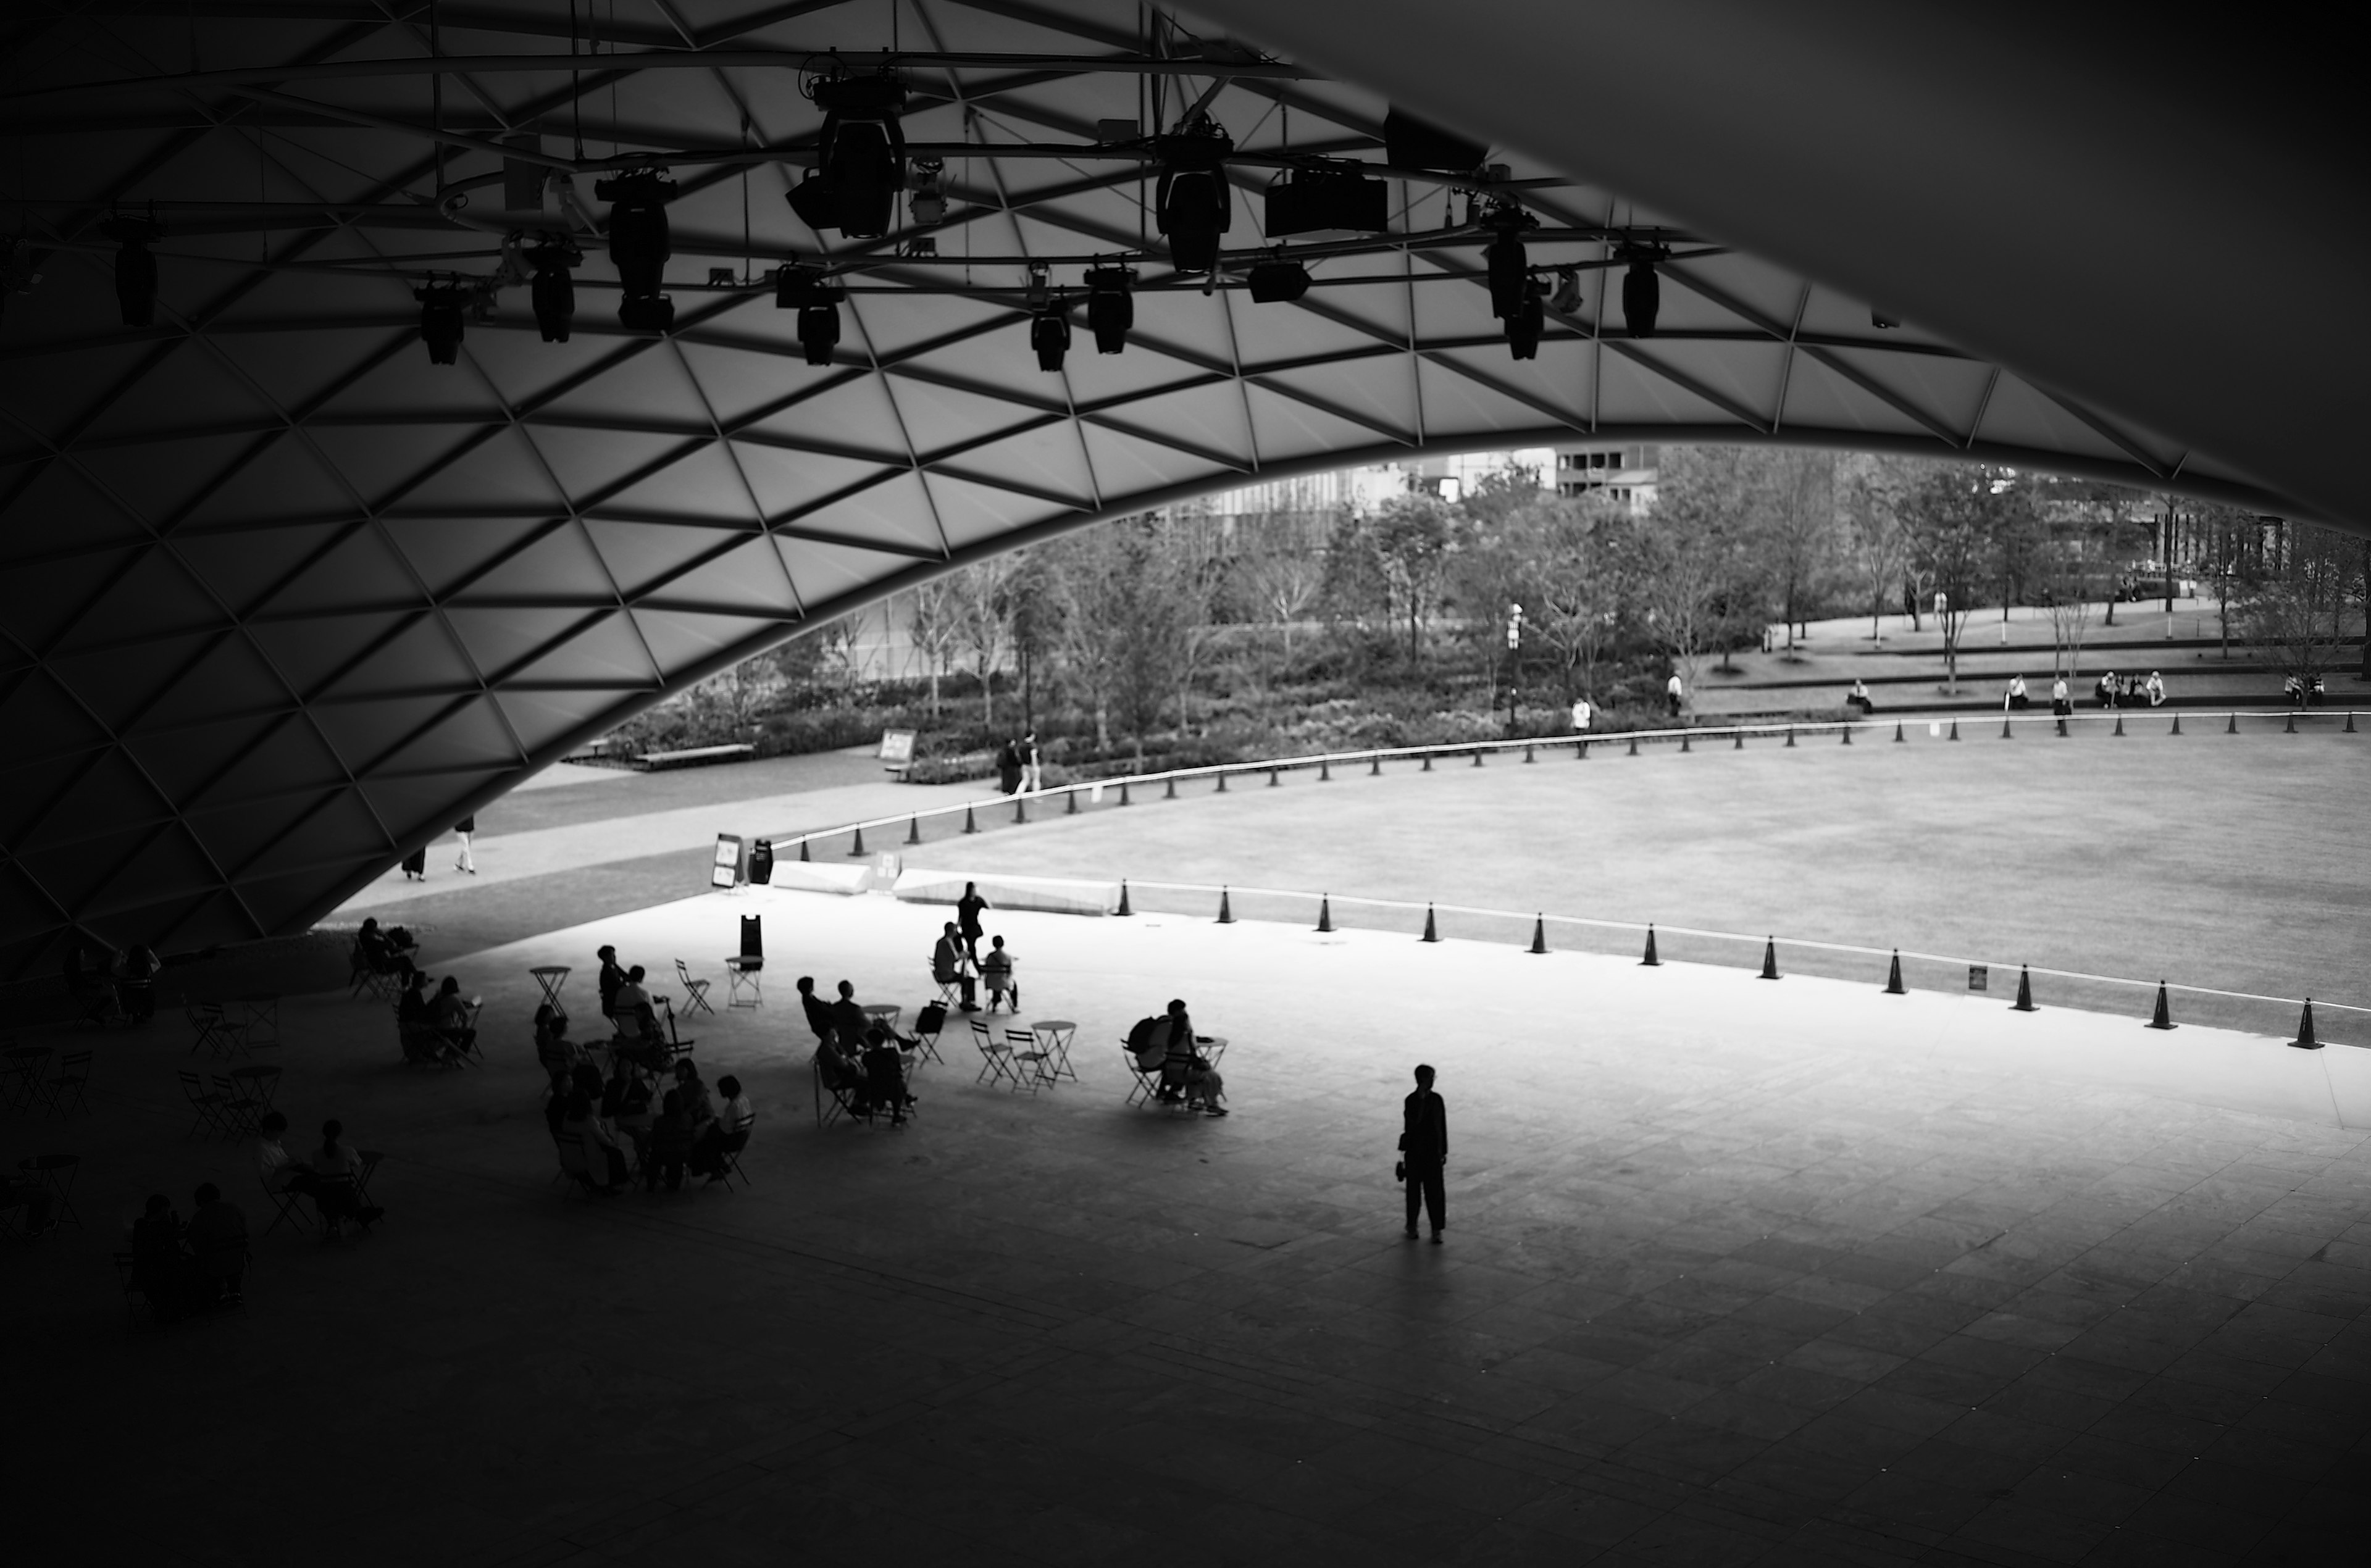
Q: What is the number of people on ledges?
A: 8